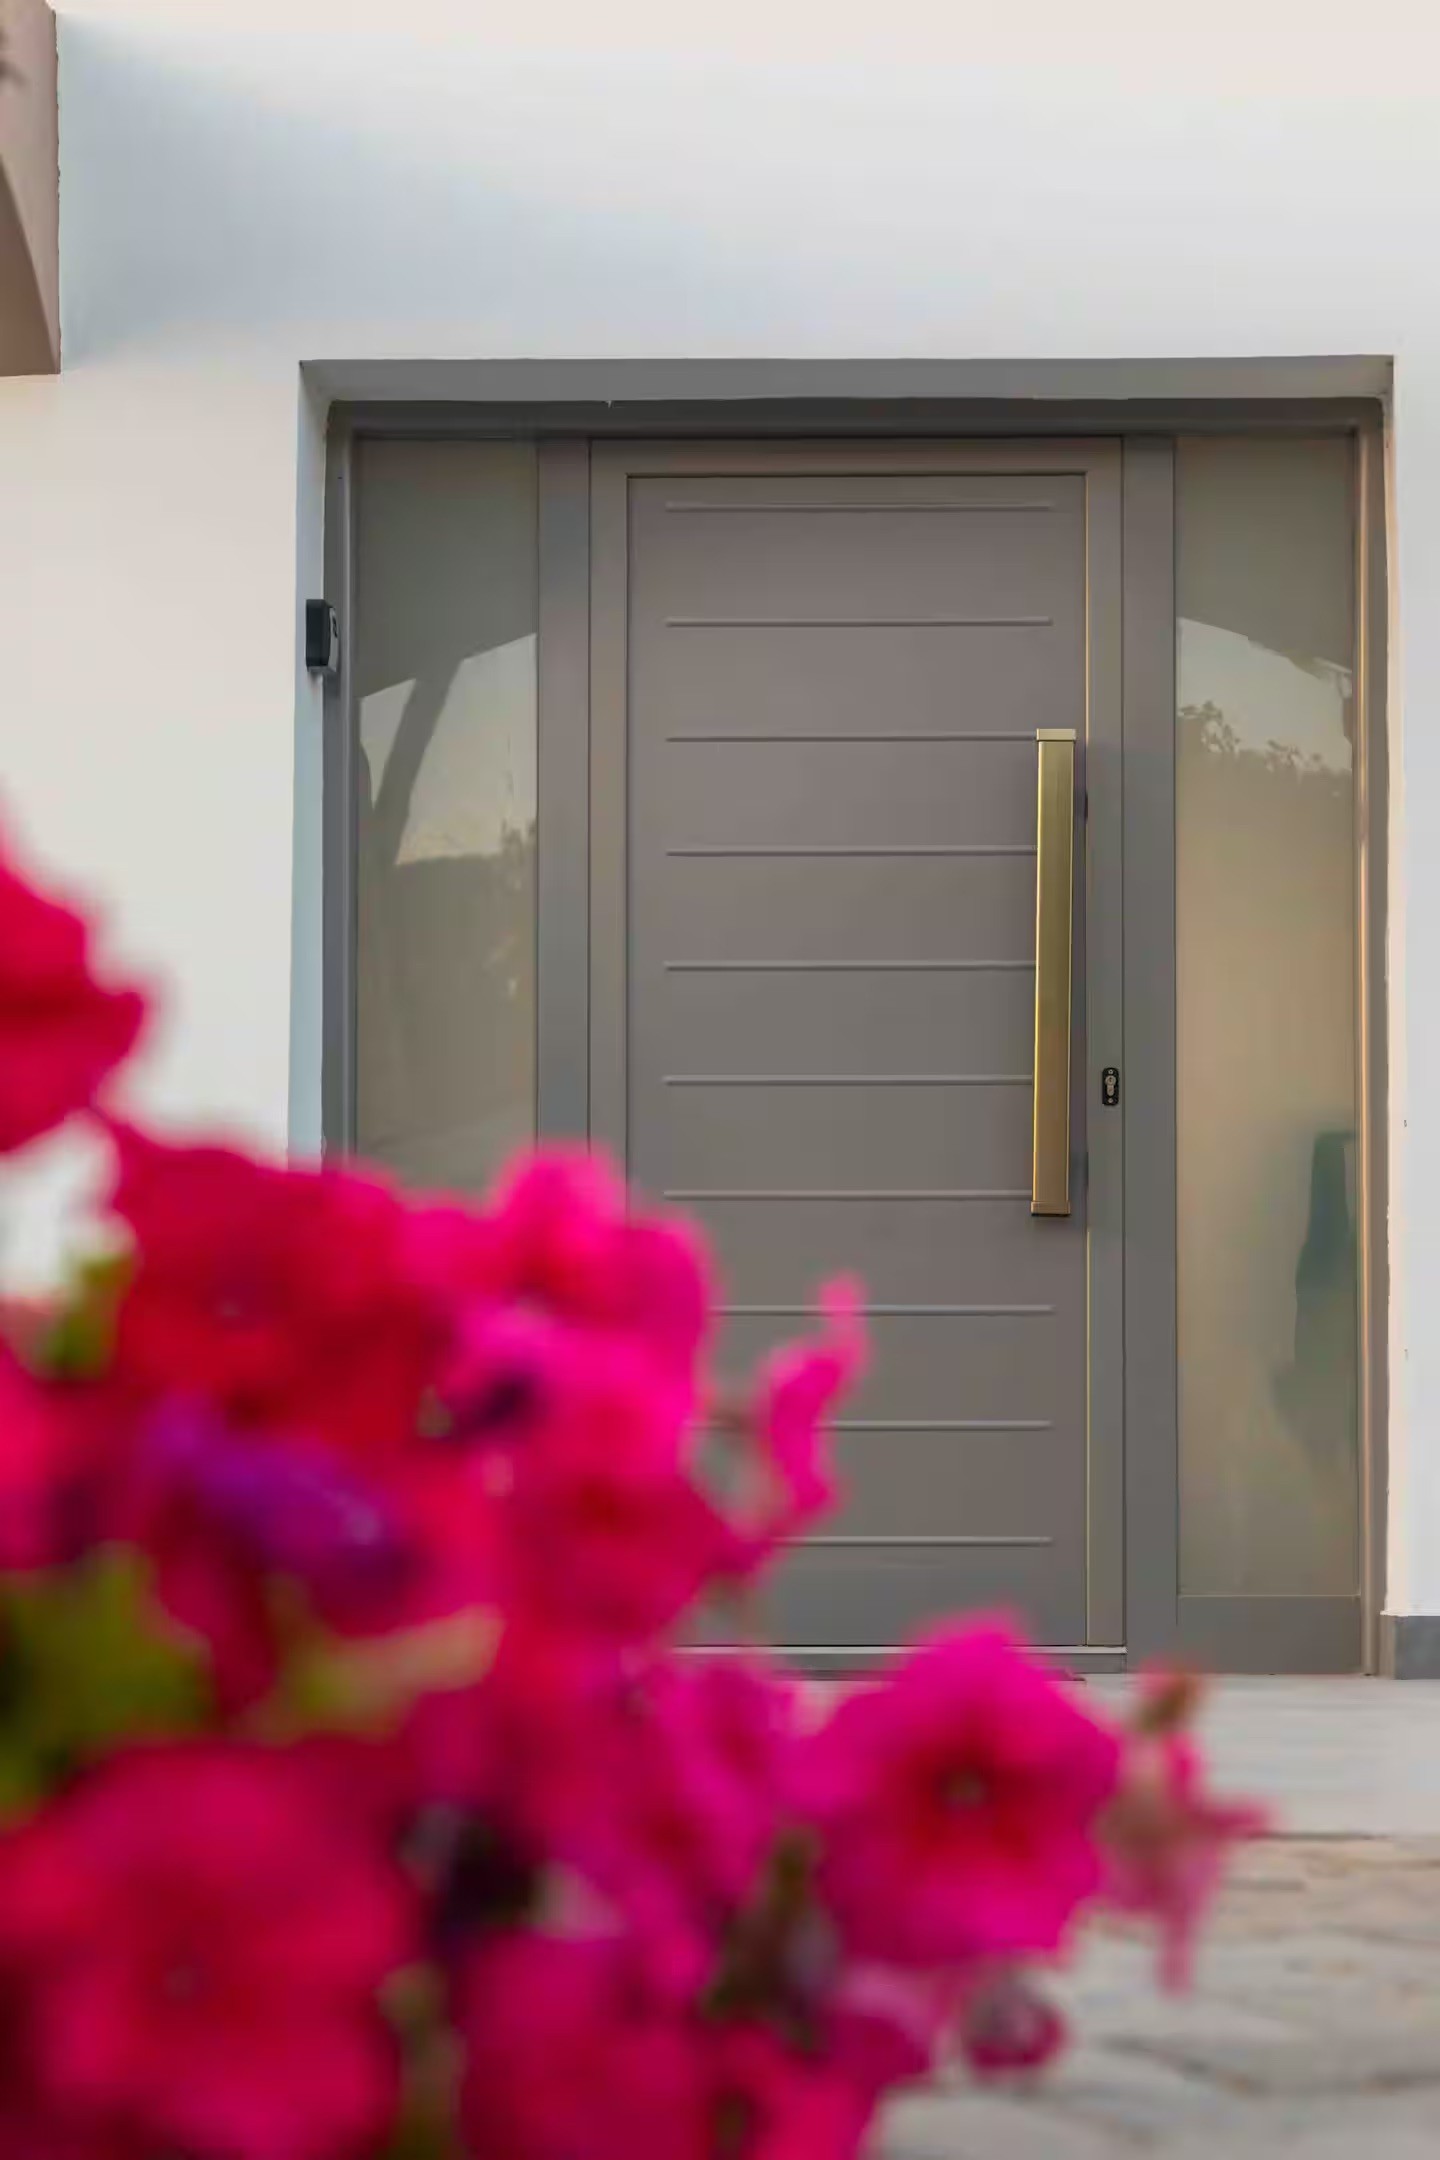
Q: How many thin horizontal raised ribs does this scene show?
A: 10